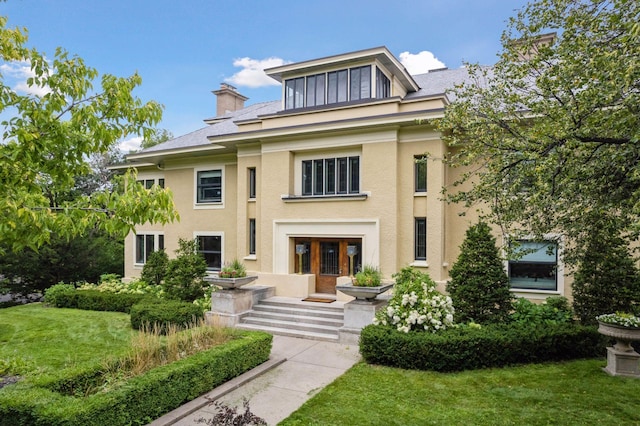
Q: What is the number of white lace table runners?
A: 0